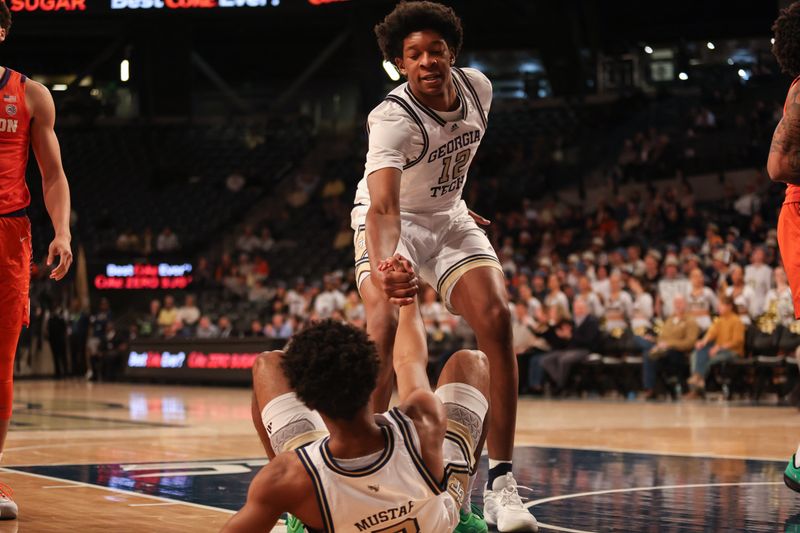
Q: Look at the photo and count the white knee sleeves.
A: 2